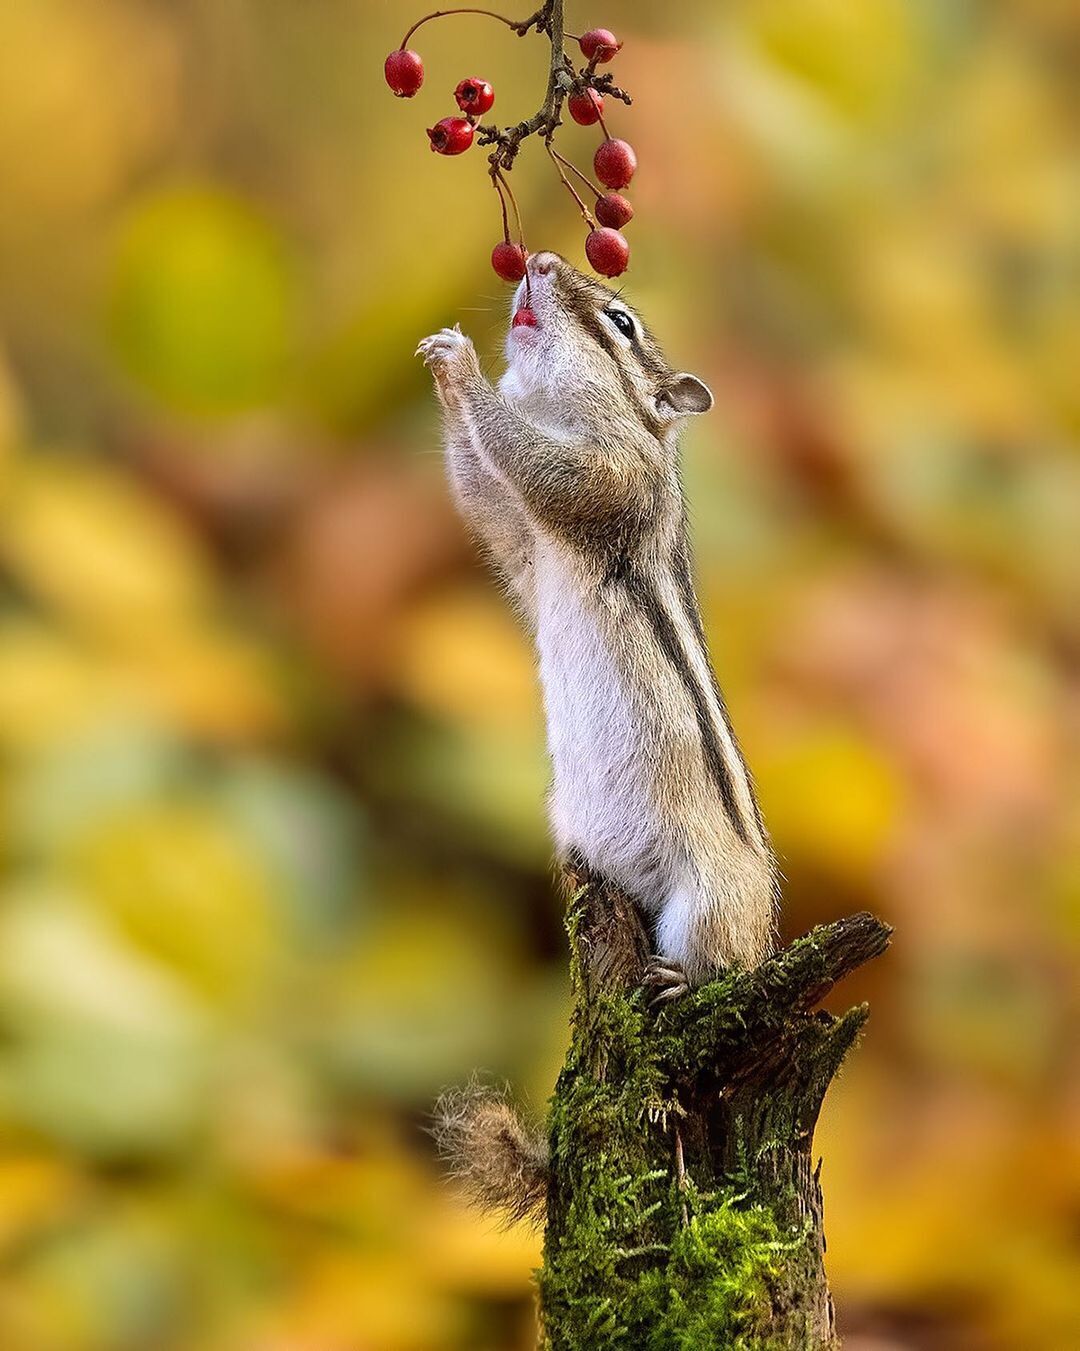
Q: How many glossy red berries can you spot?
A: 10